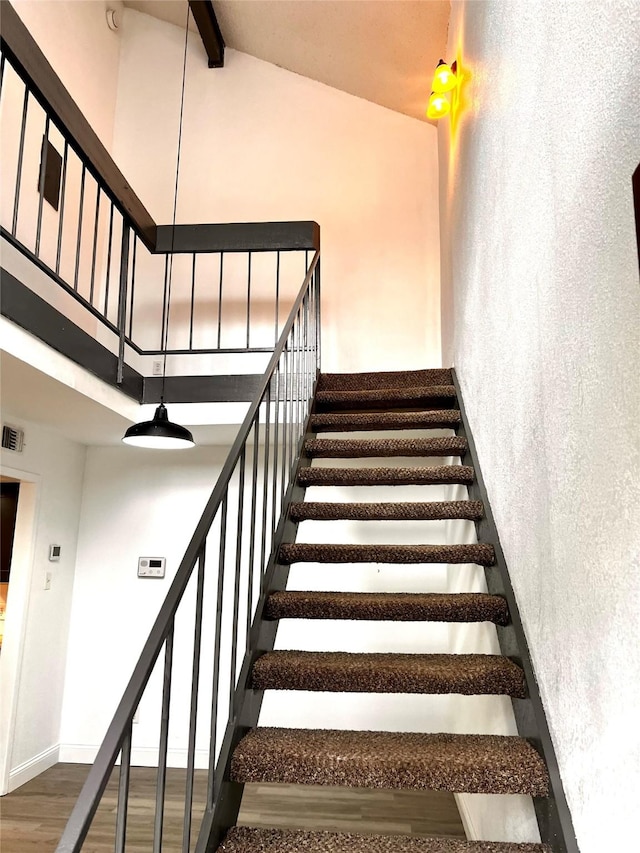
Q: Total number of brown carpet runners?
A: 11